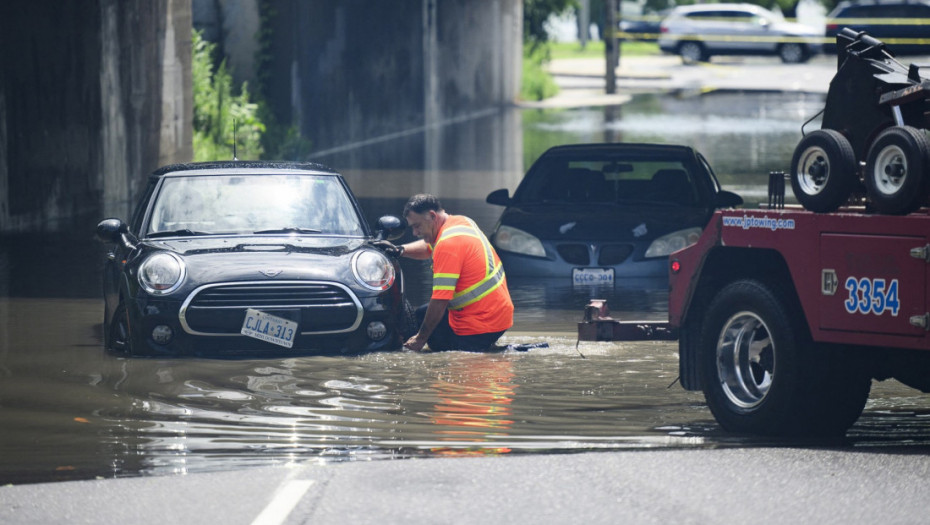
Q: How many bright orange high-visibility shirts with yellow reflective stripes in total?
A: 1